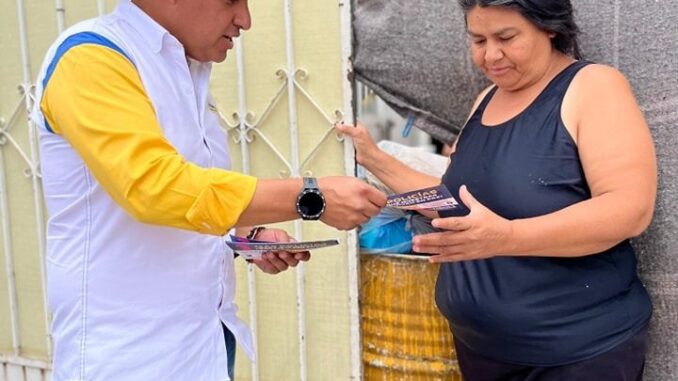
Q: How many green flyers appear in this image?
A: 0